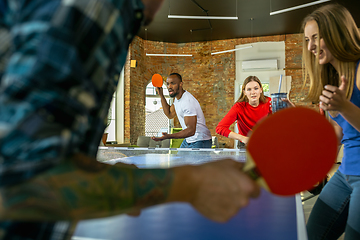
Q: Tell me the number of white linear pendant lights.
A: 4